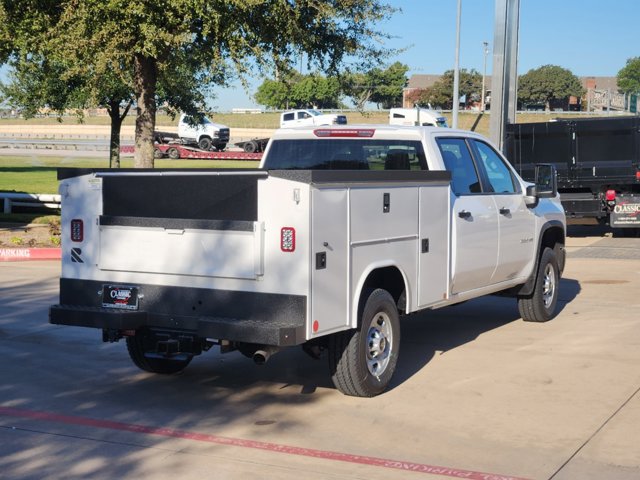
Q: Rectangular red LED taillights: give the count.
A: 2